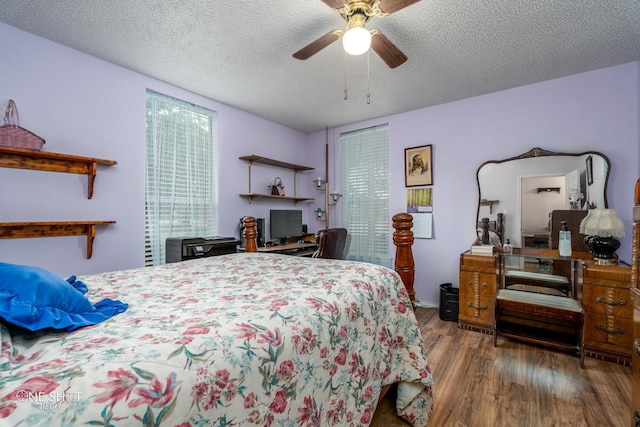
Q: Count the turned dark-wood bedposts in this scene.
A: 2